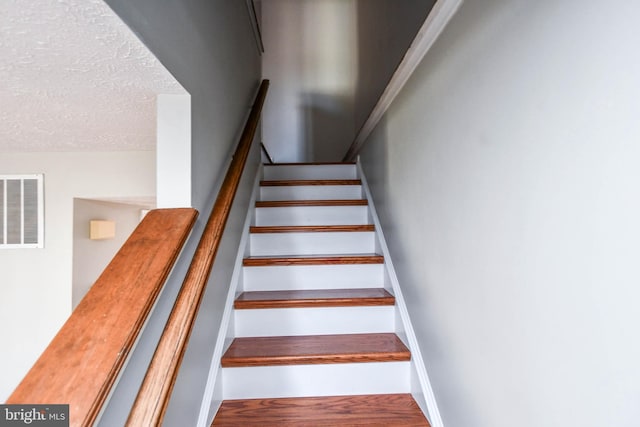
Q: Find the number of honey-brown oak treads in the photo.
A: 8